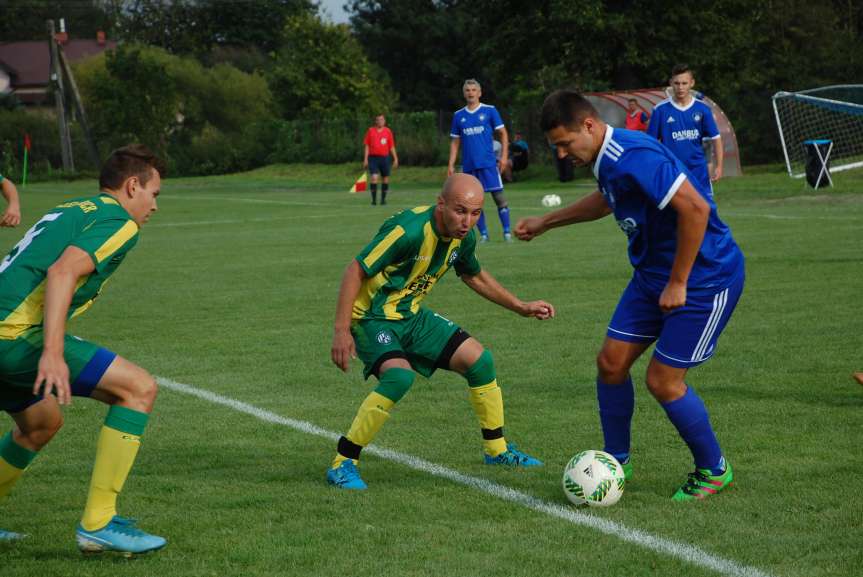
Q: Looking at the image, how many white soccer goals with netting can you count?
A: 1